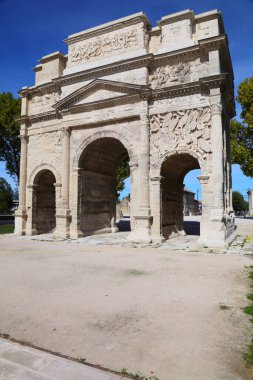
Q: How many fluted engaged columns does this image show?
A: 4